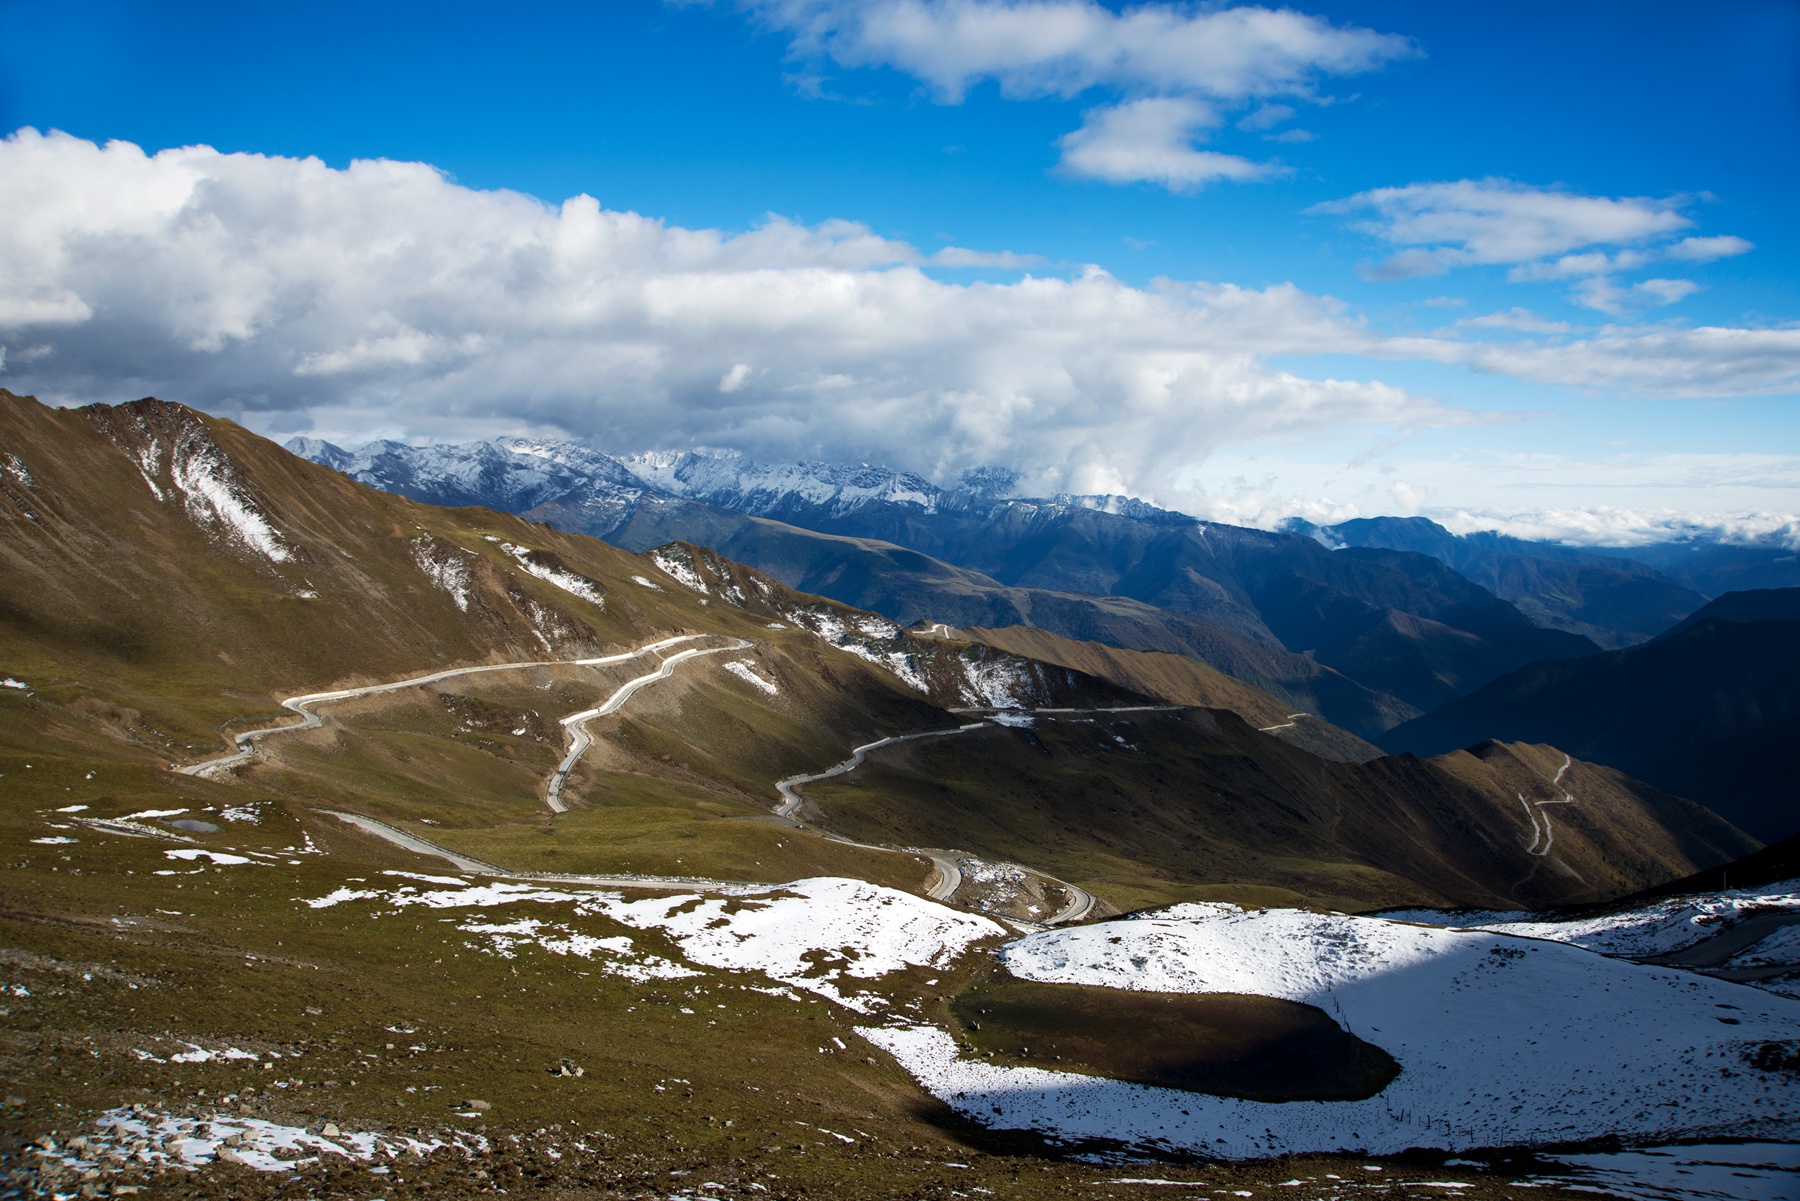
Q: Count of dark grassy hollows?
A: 1